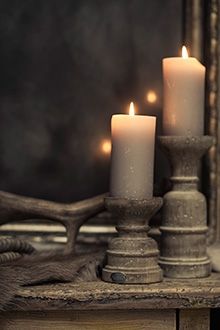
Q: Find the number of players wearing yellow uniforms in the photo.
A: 0